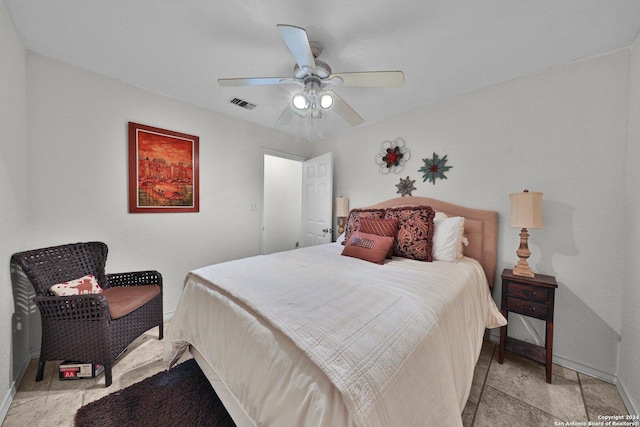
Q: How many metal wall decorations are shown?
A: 3